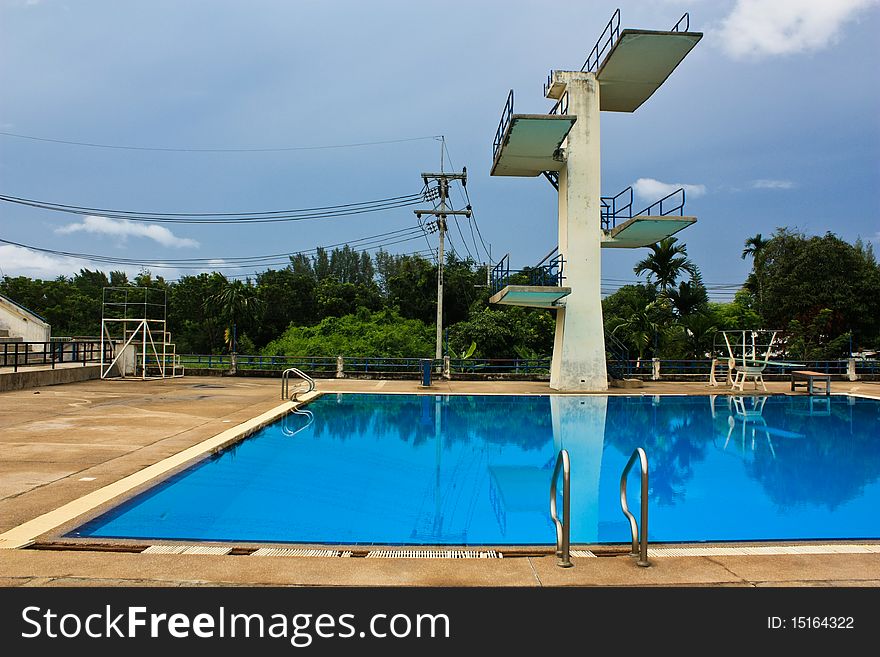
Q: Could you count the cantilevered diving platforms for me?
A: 4